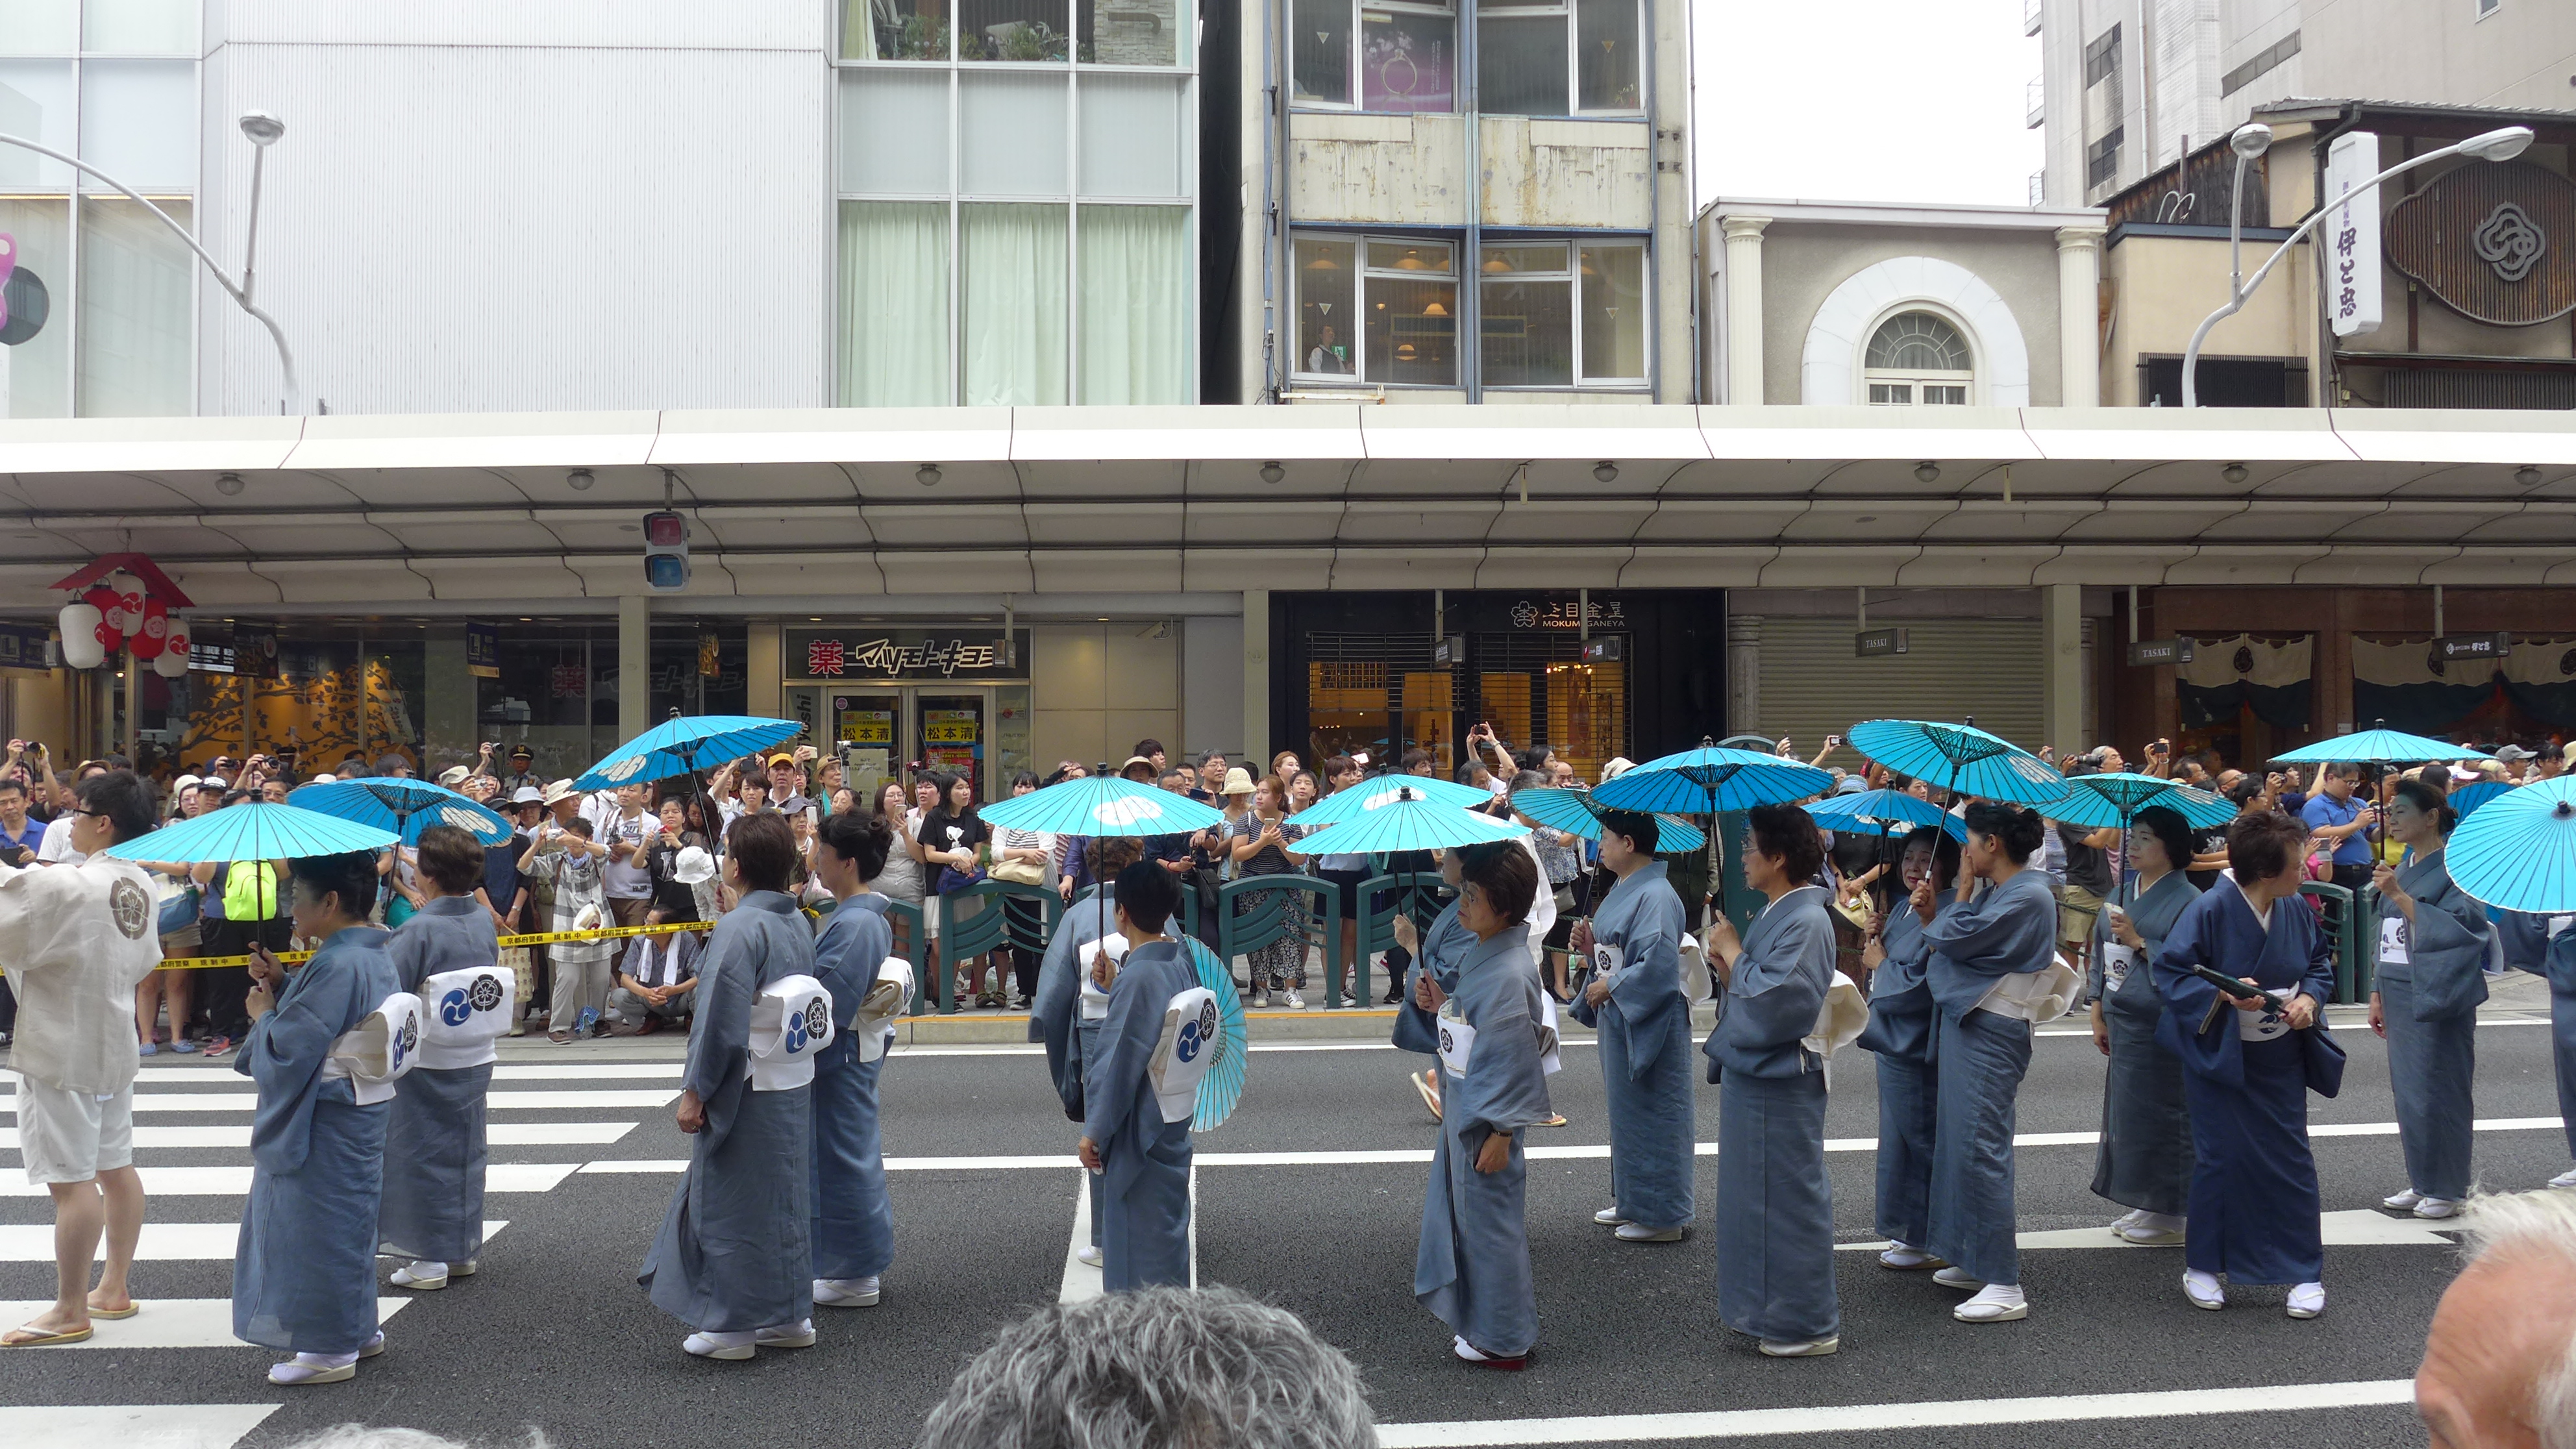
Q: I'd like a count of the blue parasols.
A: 15